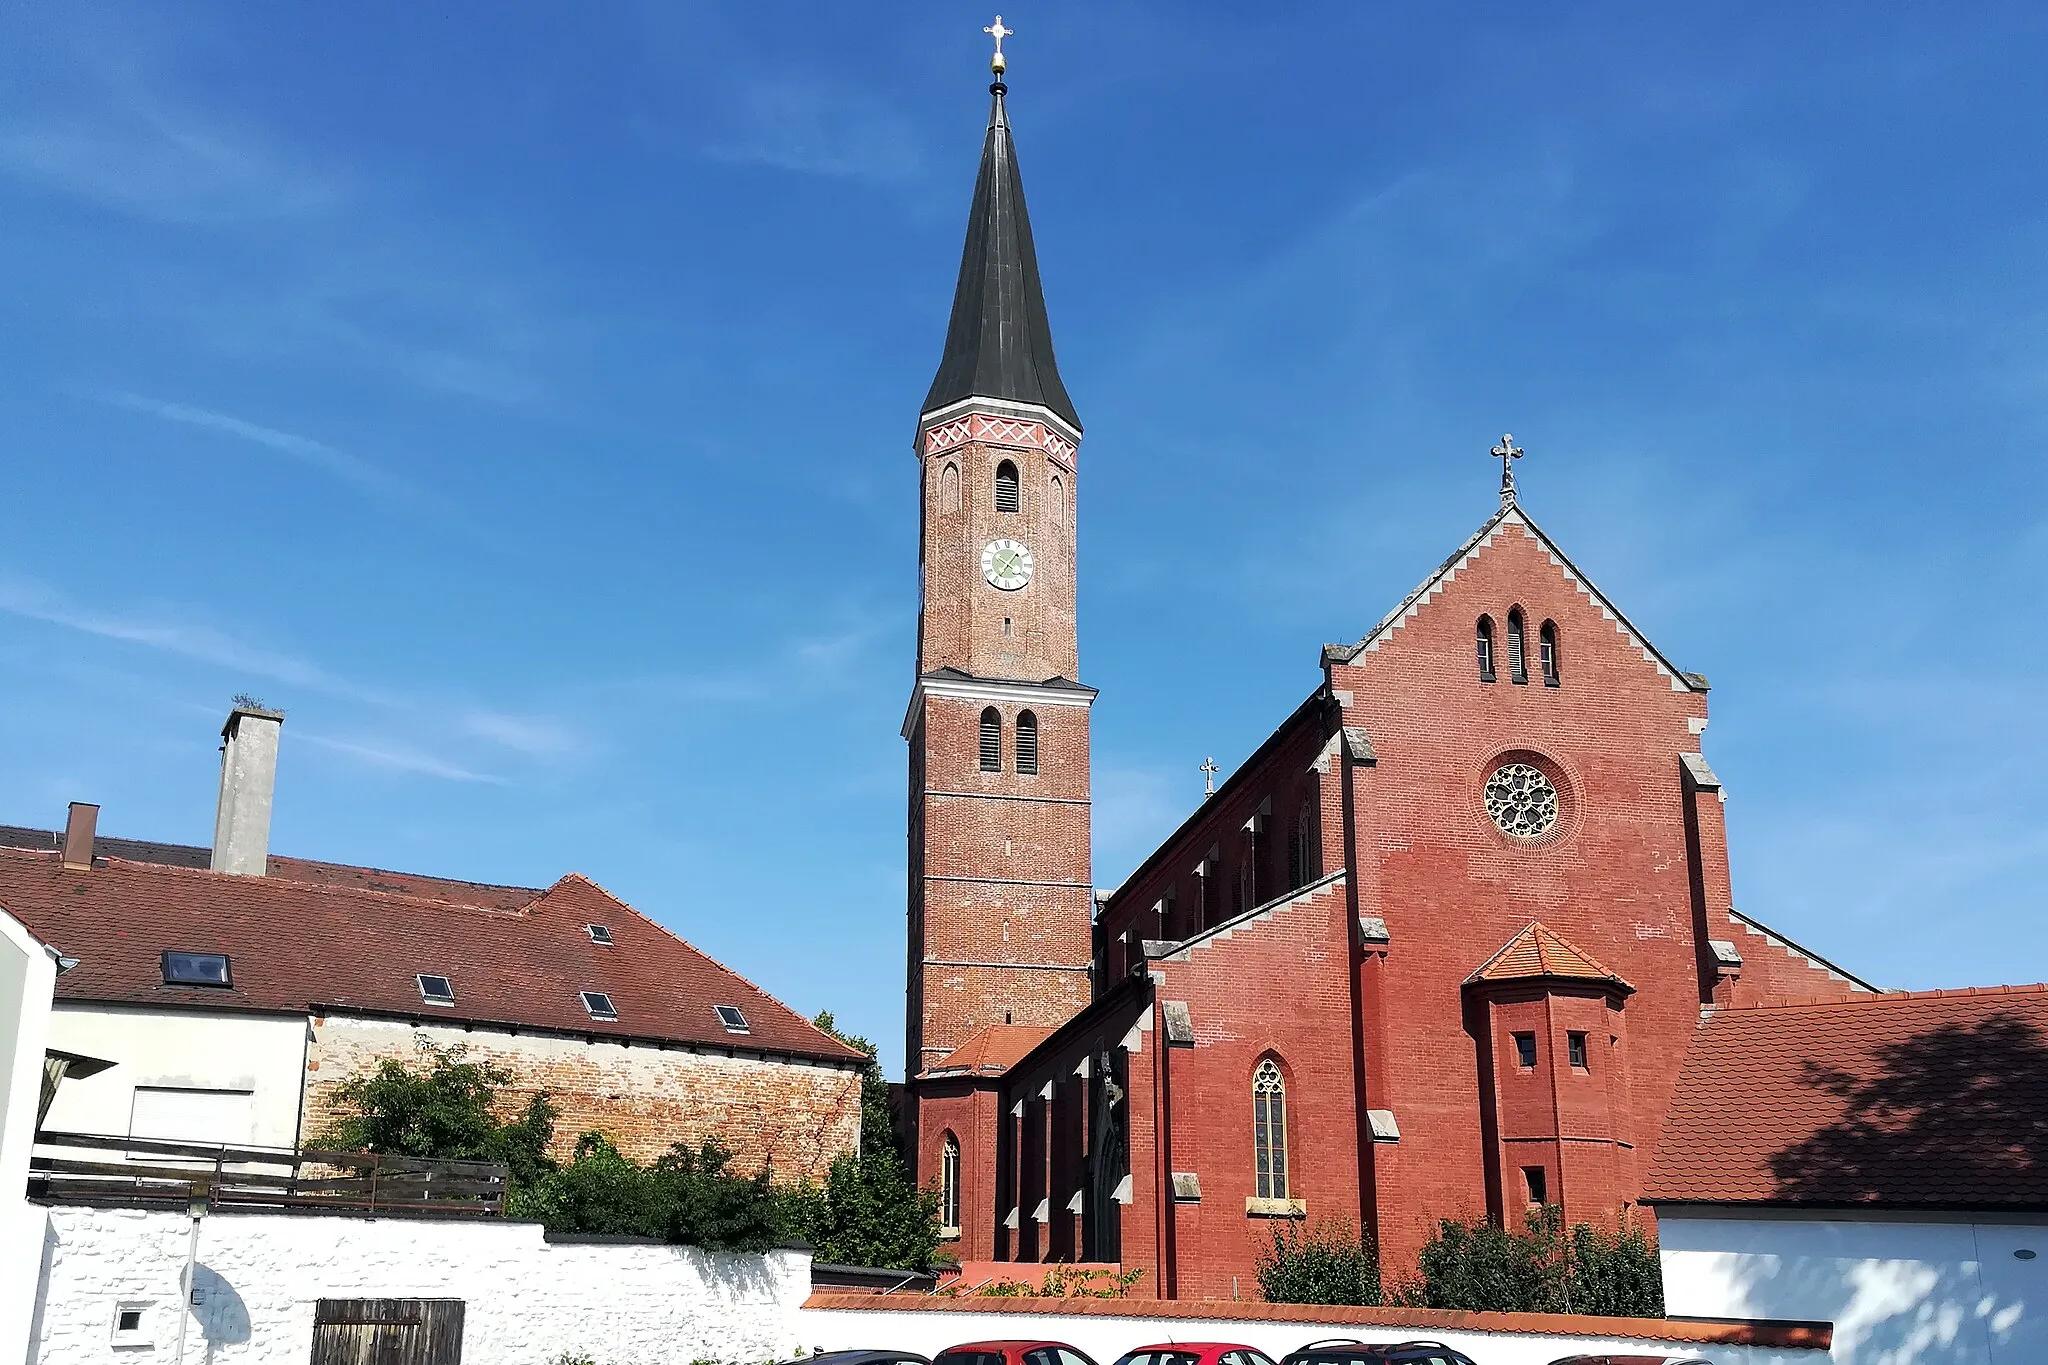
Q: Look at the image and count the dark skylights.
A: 5